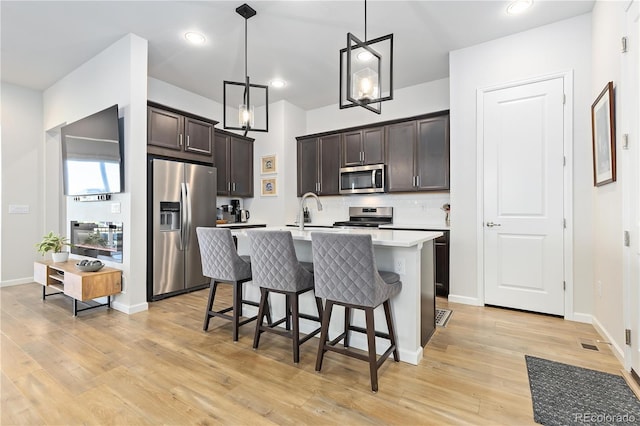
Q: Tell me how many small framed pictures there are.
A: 2